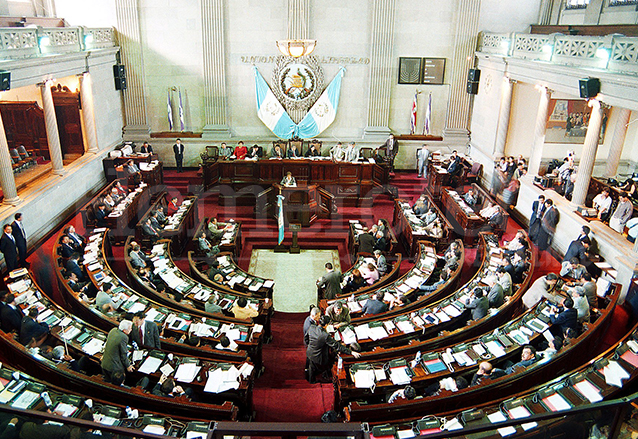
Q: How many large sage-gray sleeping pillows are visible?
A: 0